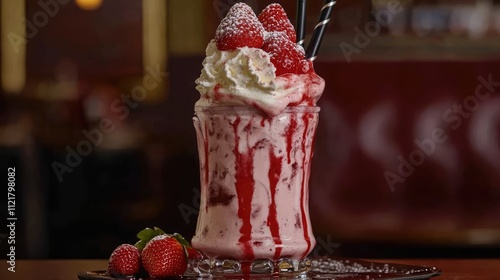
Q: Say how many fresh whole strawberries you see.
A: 5